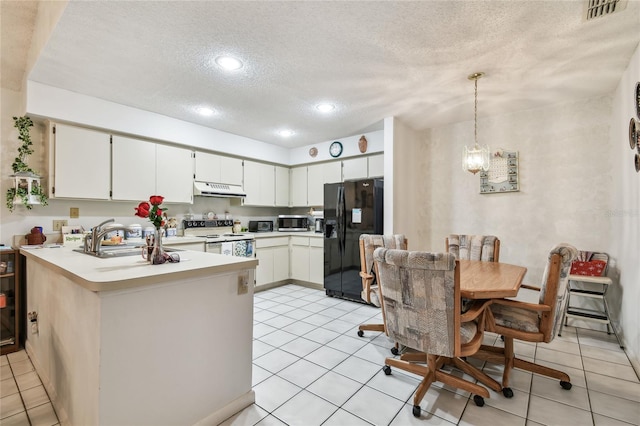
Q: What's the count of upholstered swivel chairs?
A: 4